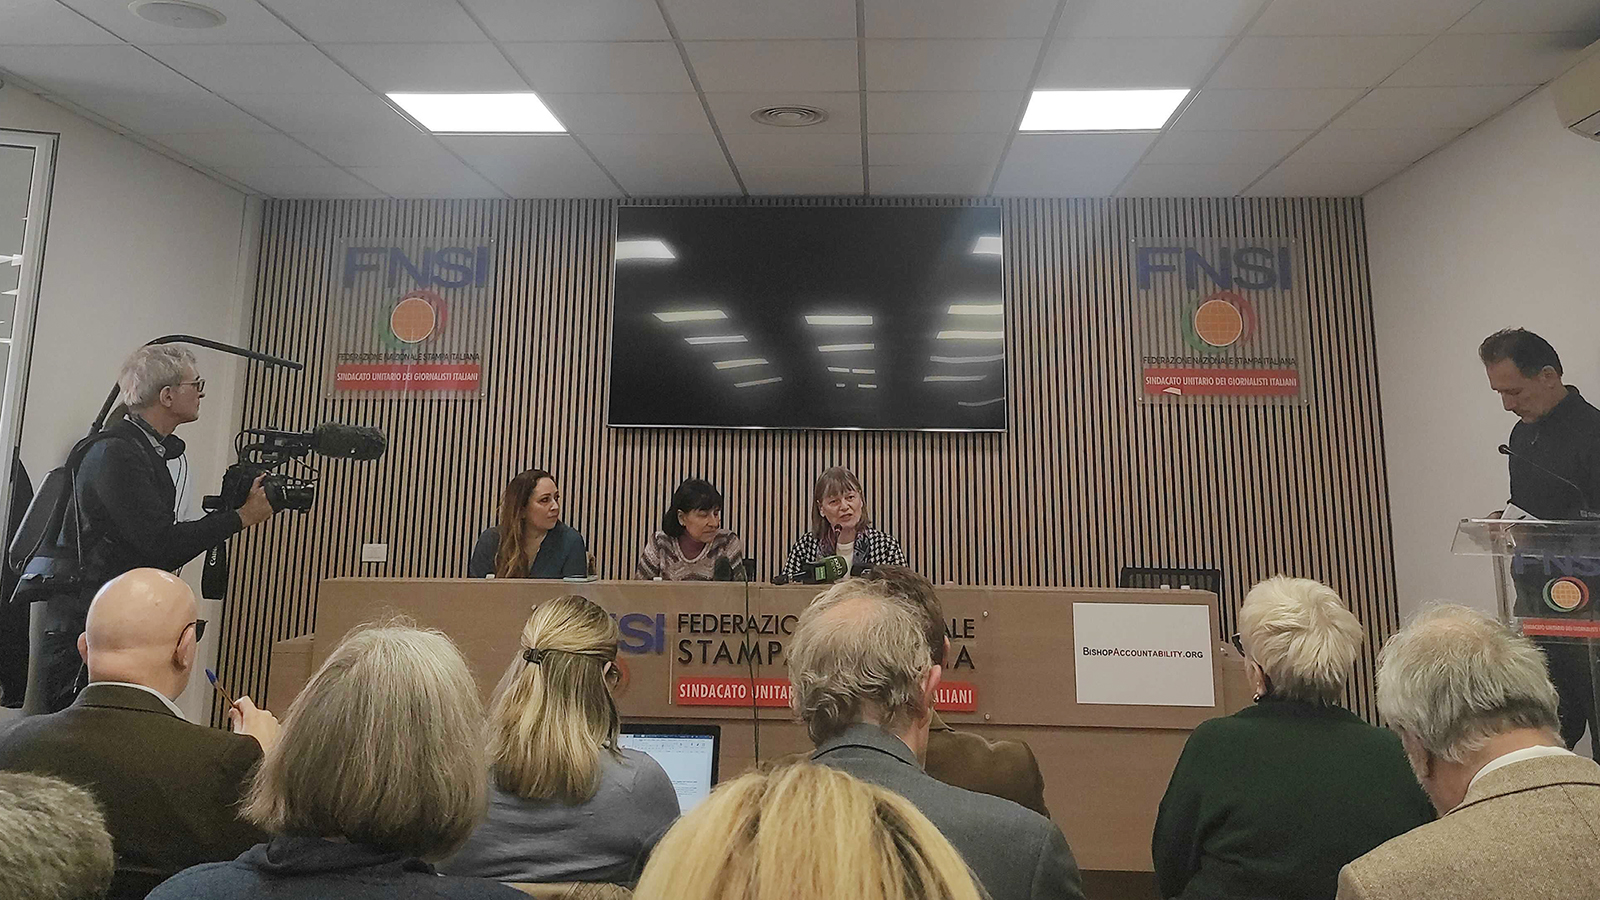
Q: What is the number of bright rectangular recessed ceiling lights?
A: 2